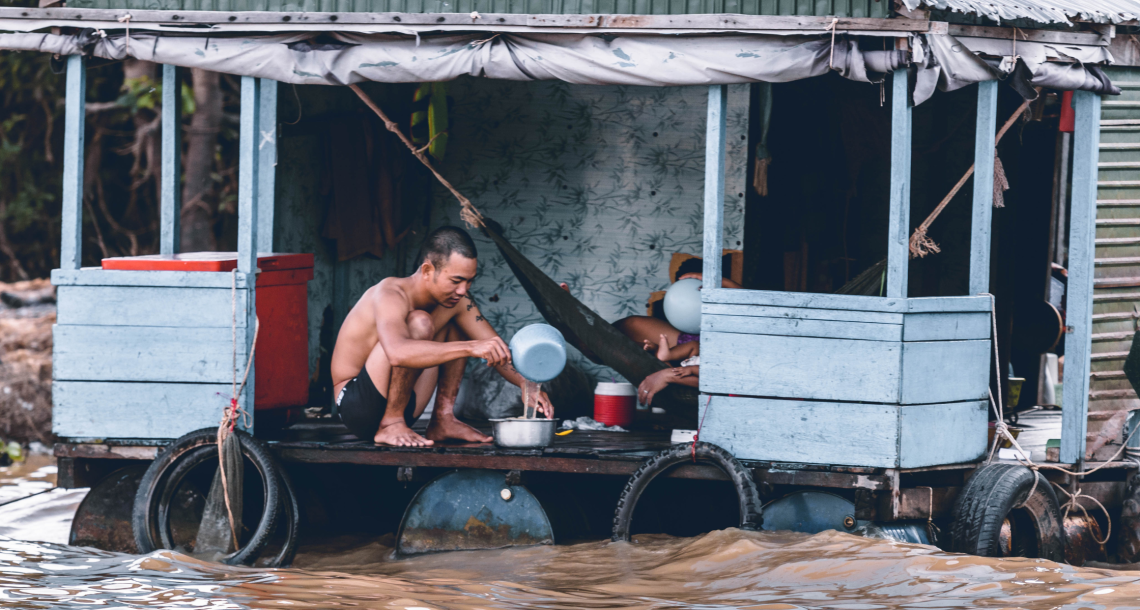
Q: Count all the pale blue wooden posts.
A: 8